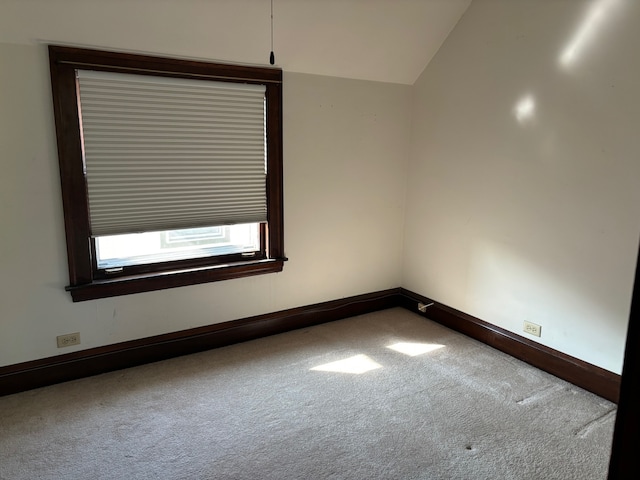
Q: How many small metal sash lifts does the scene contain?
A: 2